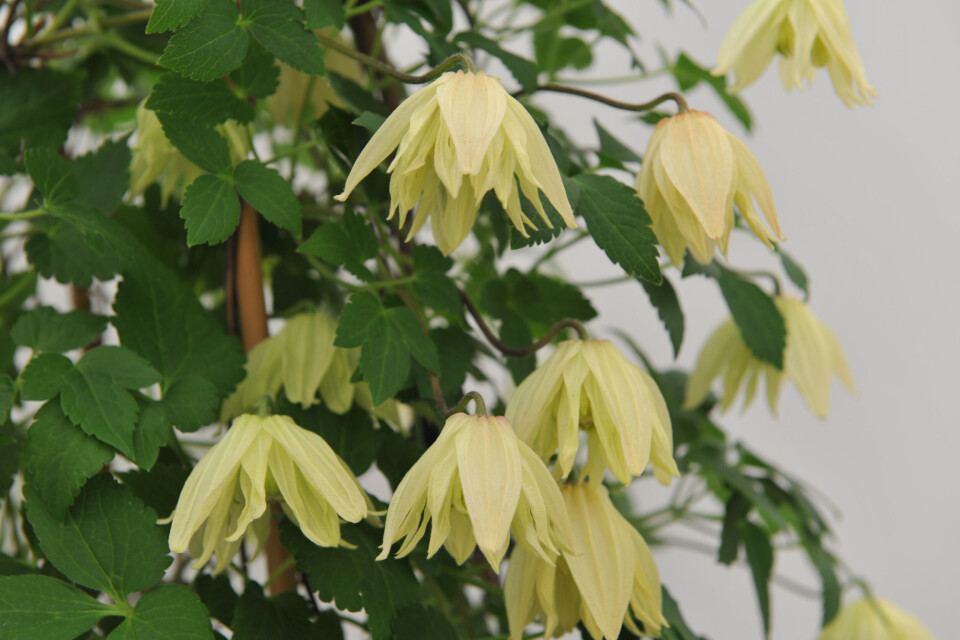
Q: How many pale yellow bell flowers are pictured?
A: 12